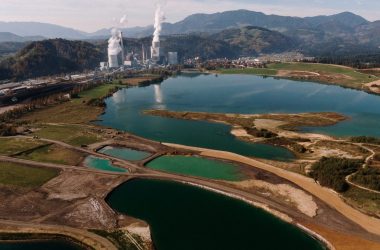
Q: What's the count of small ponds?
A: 3